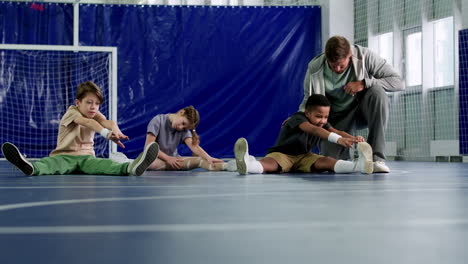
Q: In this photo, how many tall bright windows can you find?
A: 3